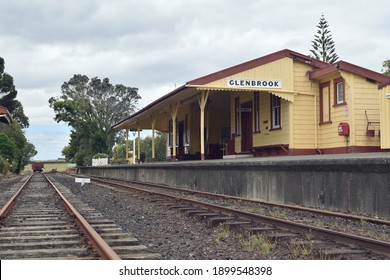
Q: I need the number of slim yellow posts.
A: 5